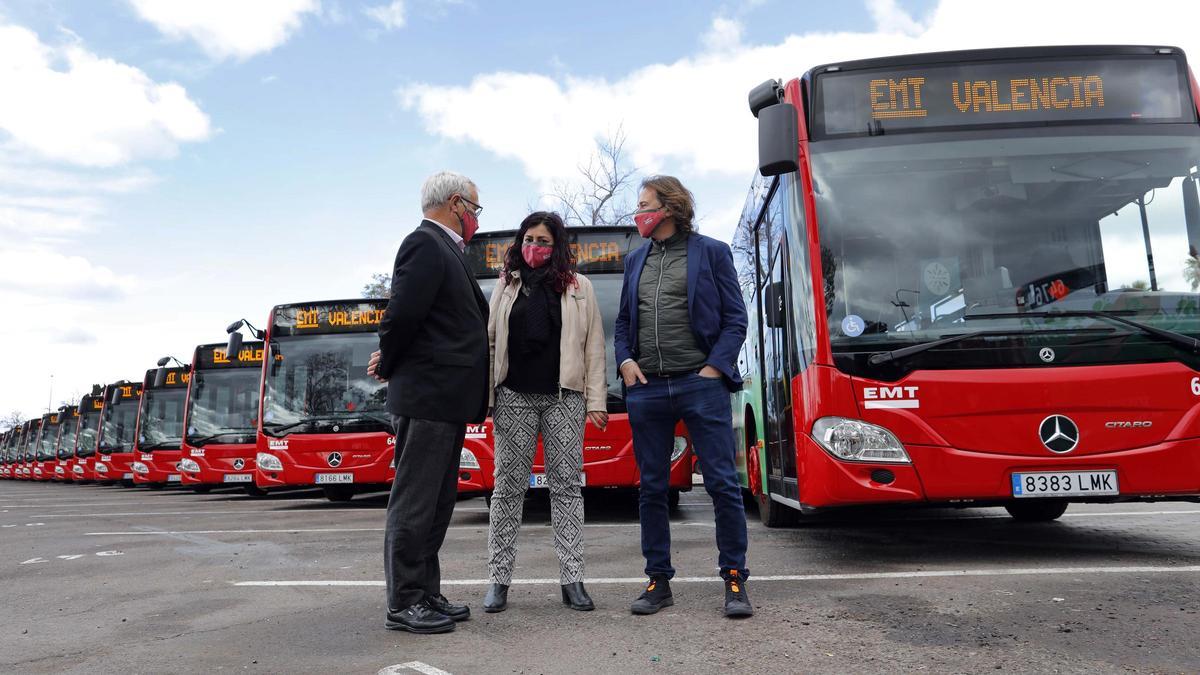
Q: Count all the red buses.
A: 13